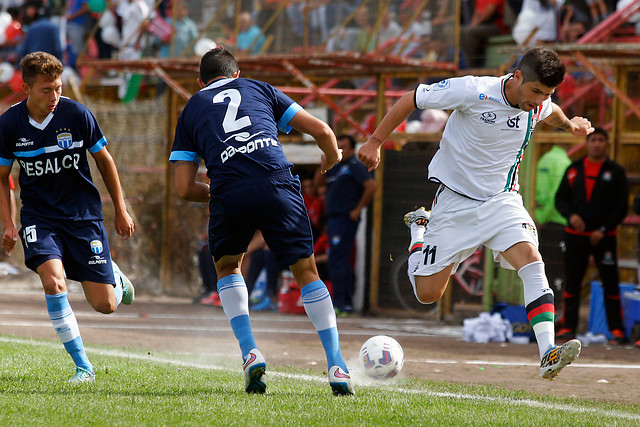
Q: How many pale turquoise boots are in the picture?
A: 2